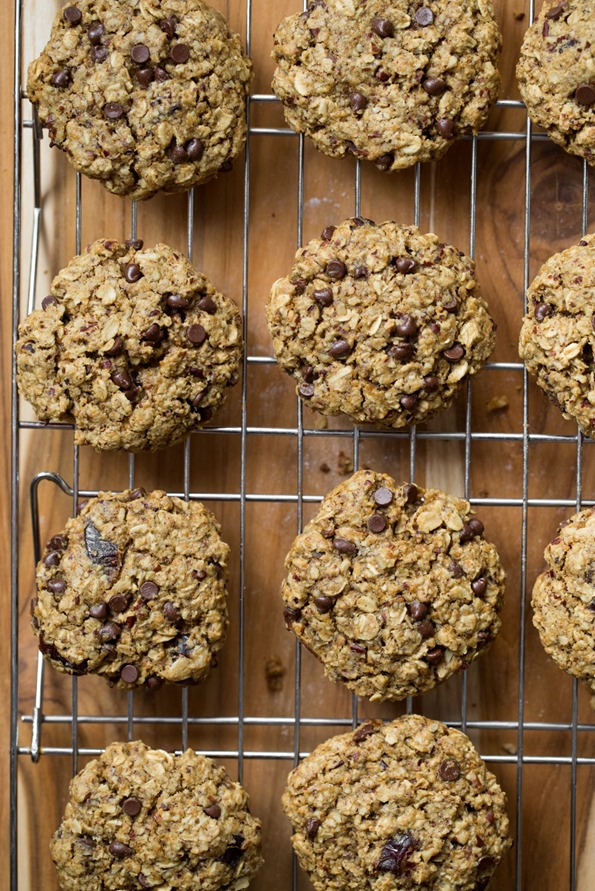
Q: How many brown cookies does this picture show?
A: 11